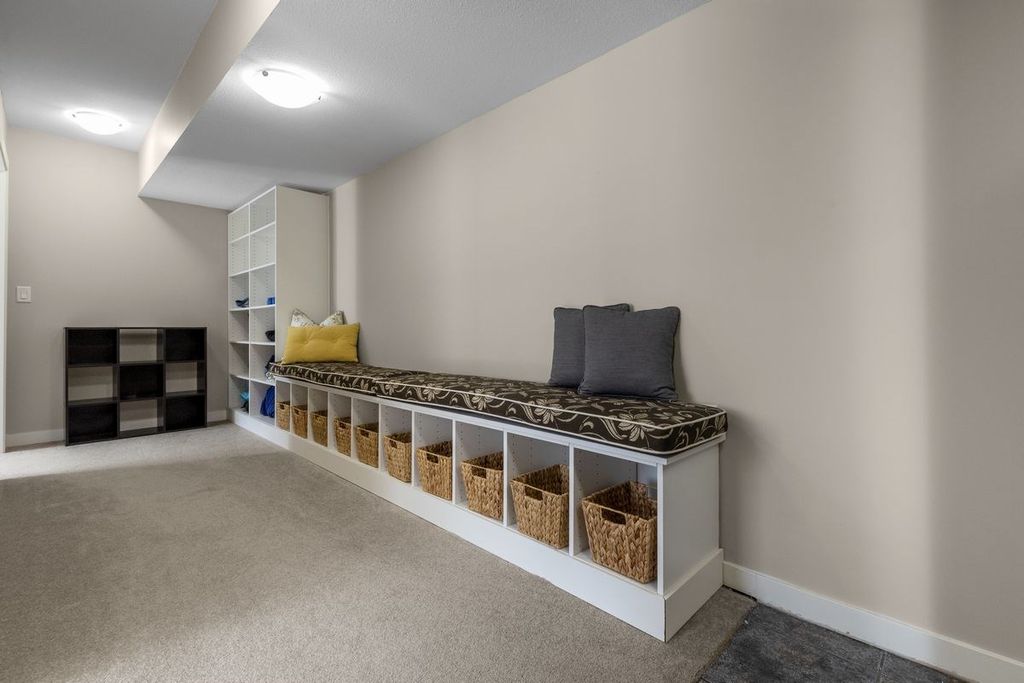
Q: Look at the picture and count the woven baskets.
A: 10